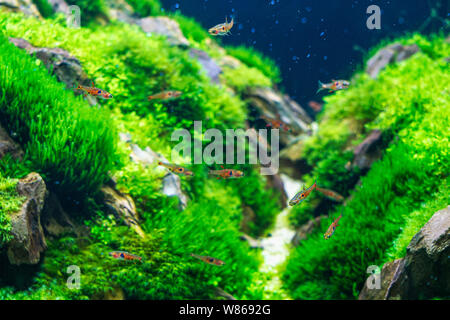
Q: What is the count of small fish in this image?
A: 13